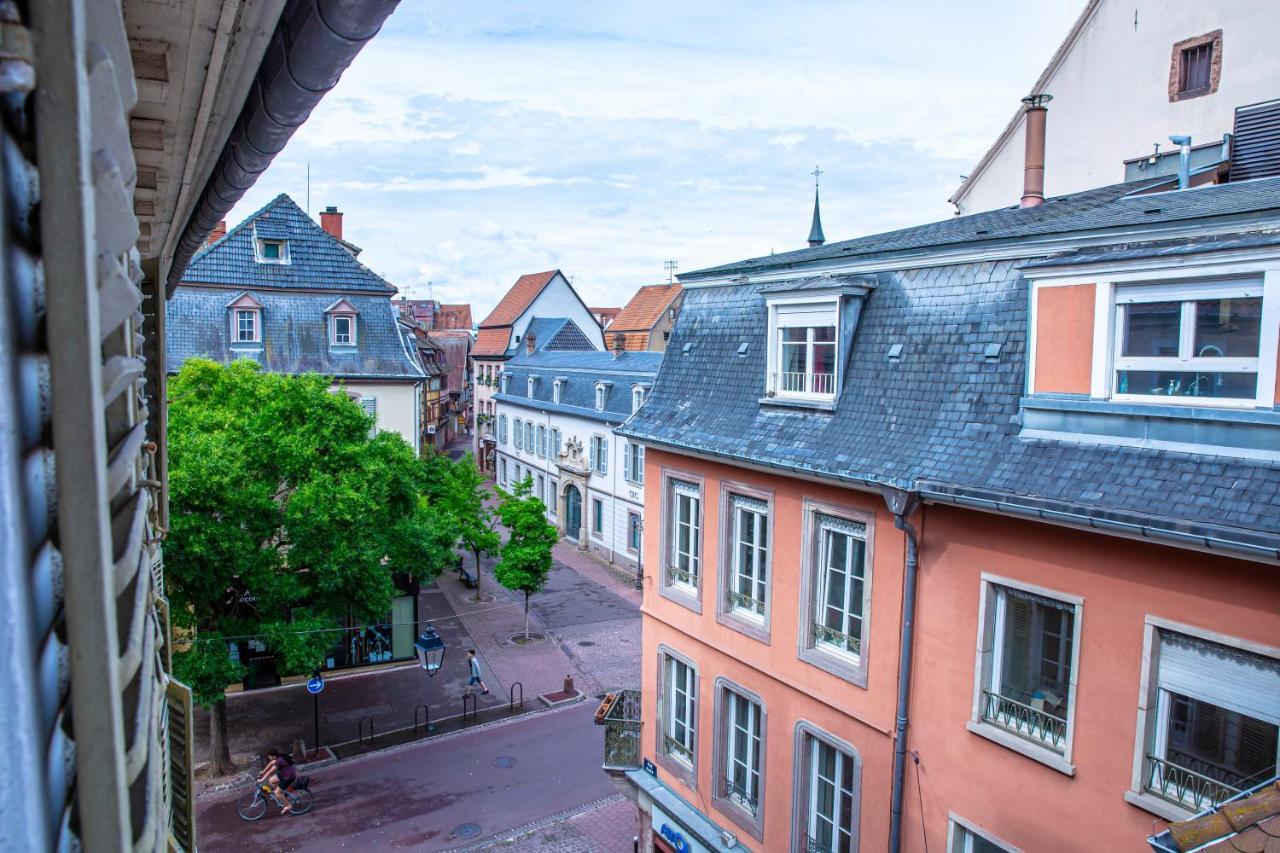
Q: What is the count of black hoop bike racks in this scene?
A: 4